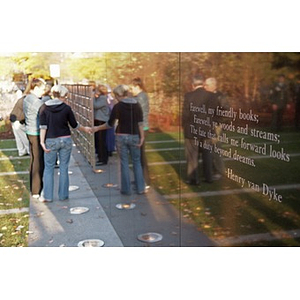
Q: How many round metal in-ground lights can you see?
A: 8